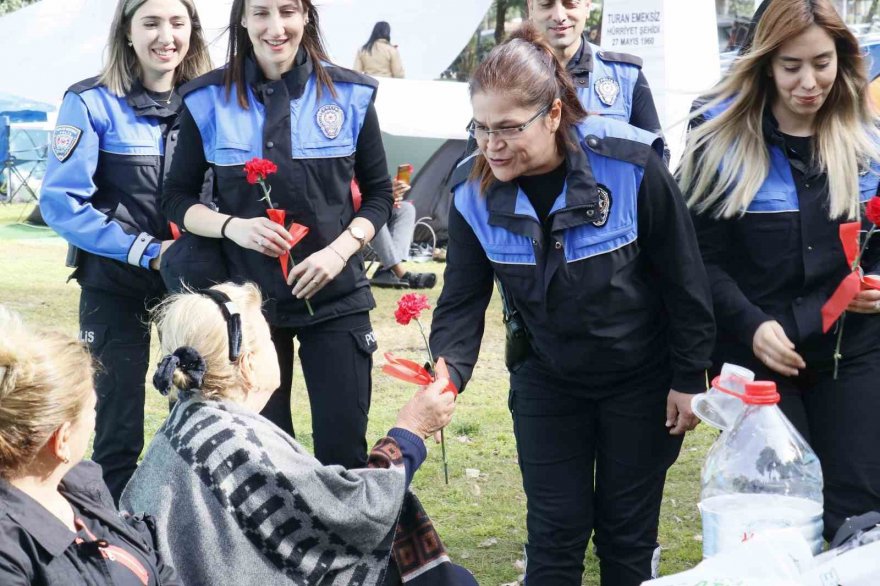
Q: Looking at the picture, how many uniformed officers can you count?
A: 5